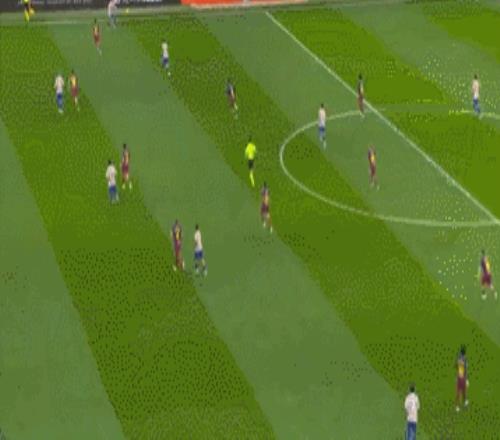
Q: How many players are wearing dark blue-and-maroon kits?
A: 10